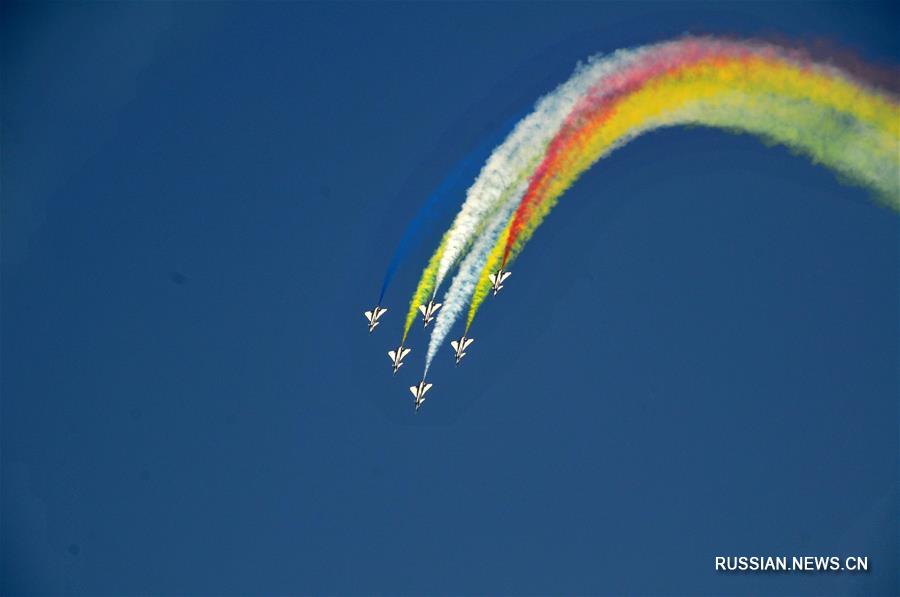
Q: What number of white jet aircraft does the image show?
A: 6